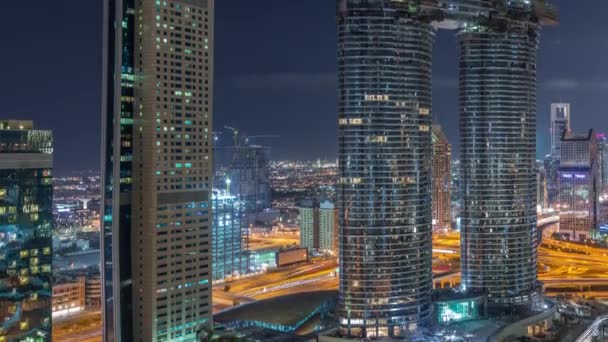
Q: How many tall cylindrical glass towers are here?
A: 2